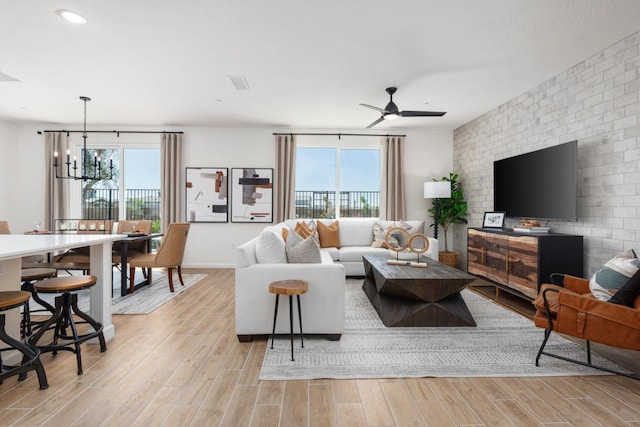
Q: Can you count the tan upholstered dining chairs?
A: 4